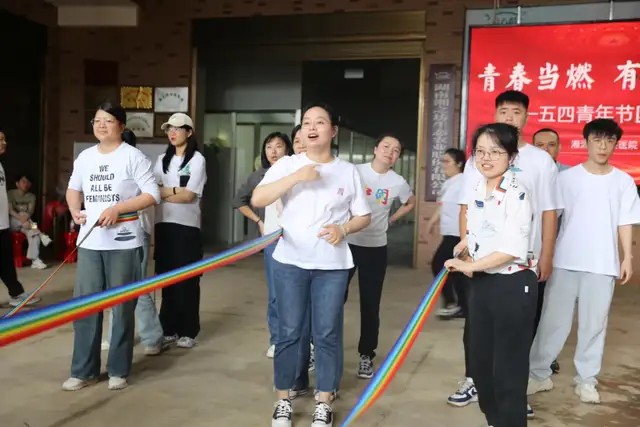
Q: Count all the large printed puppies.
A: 0